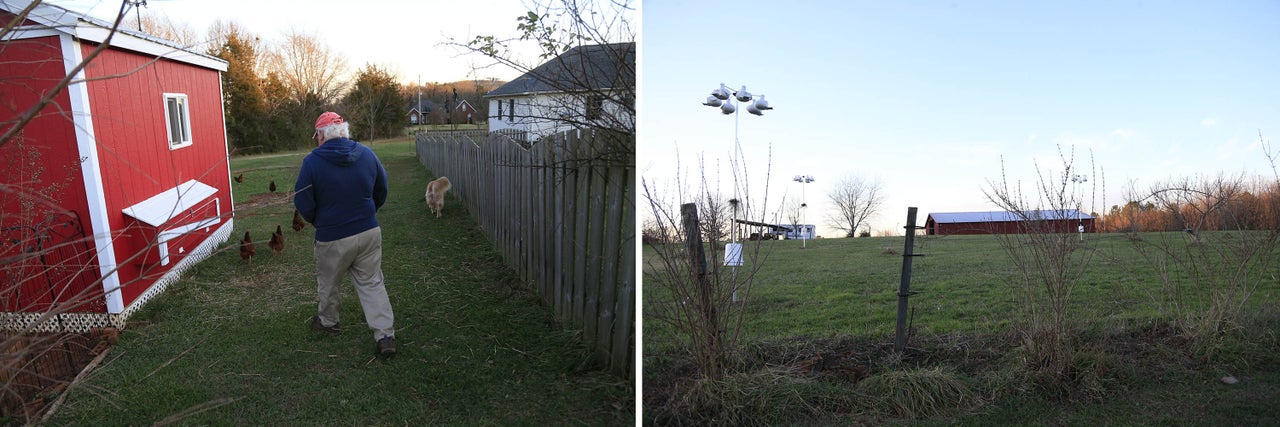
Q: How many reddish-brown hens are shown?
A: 5